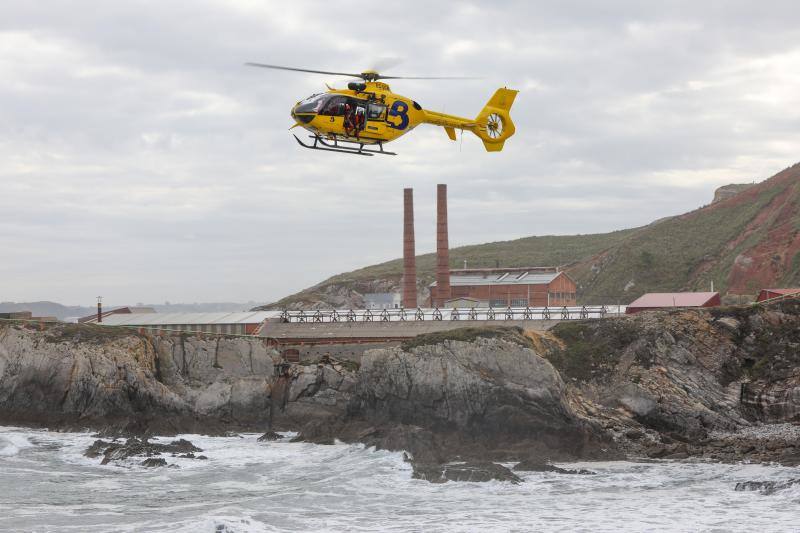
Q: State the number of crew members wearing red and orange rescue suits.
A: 2